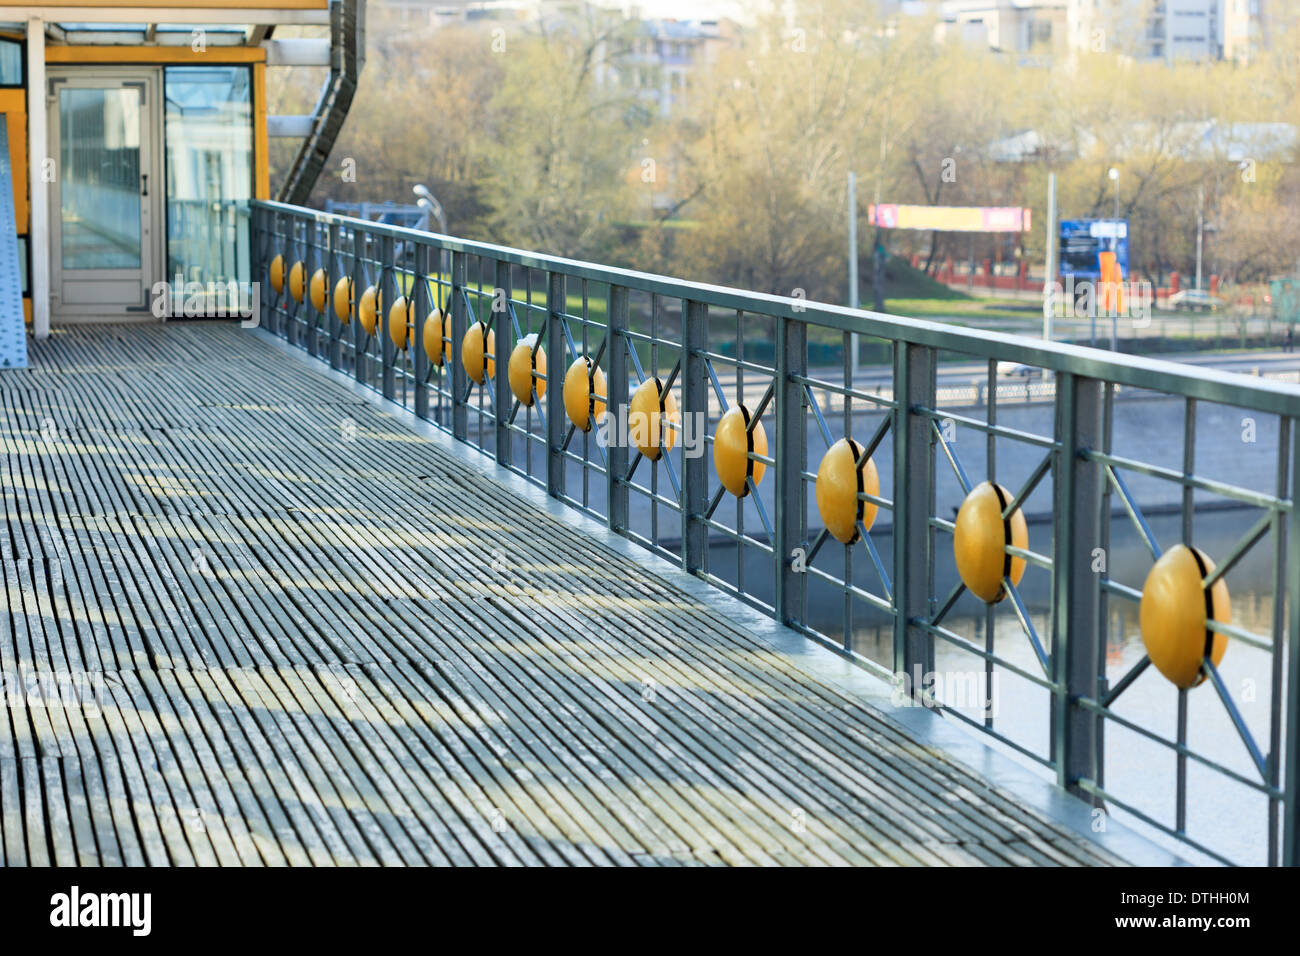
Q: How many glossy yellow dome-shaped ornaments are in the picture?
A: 15